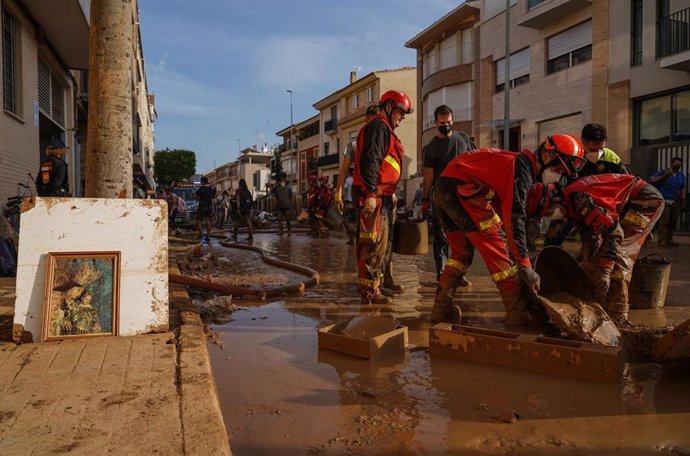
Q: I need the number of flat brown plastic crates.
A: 2